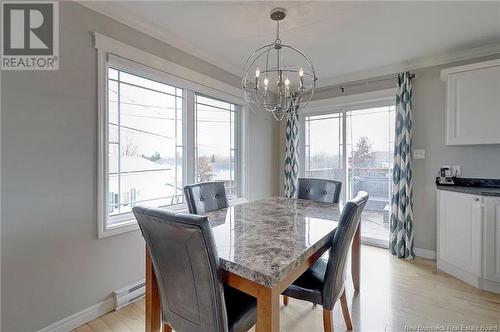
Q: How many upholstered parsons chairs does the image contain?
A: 4